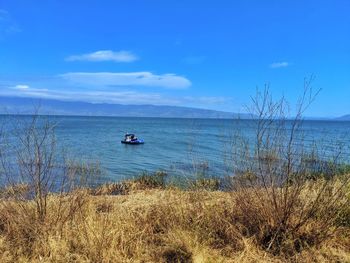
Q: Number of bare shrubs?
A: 2